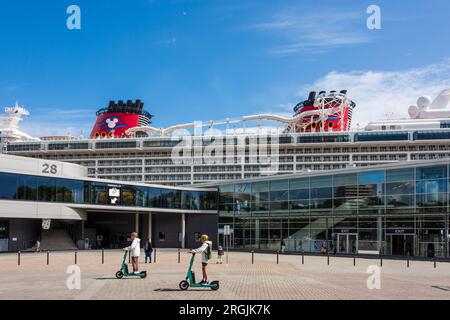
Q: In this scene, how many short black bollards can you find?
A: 15